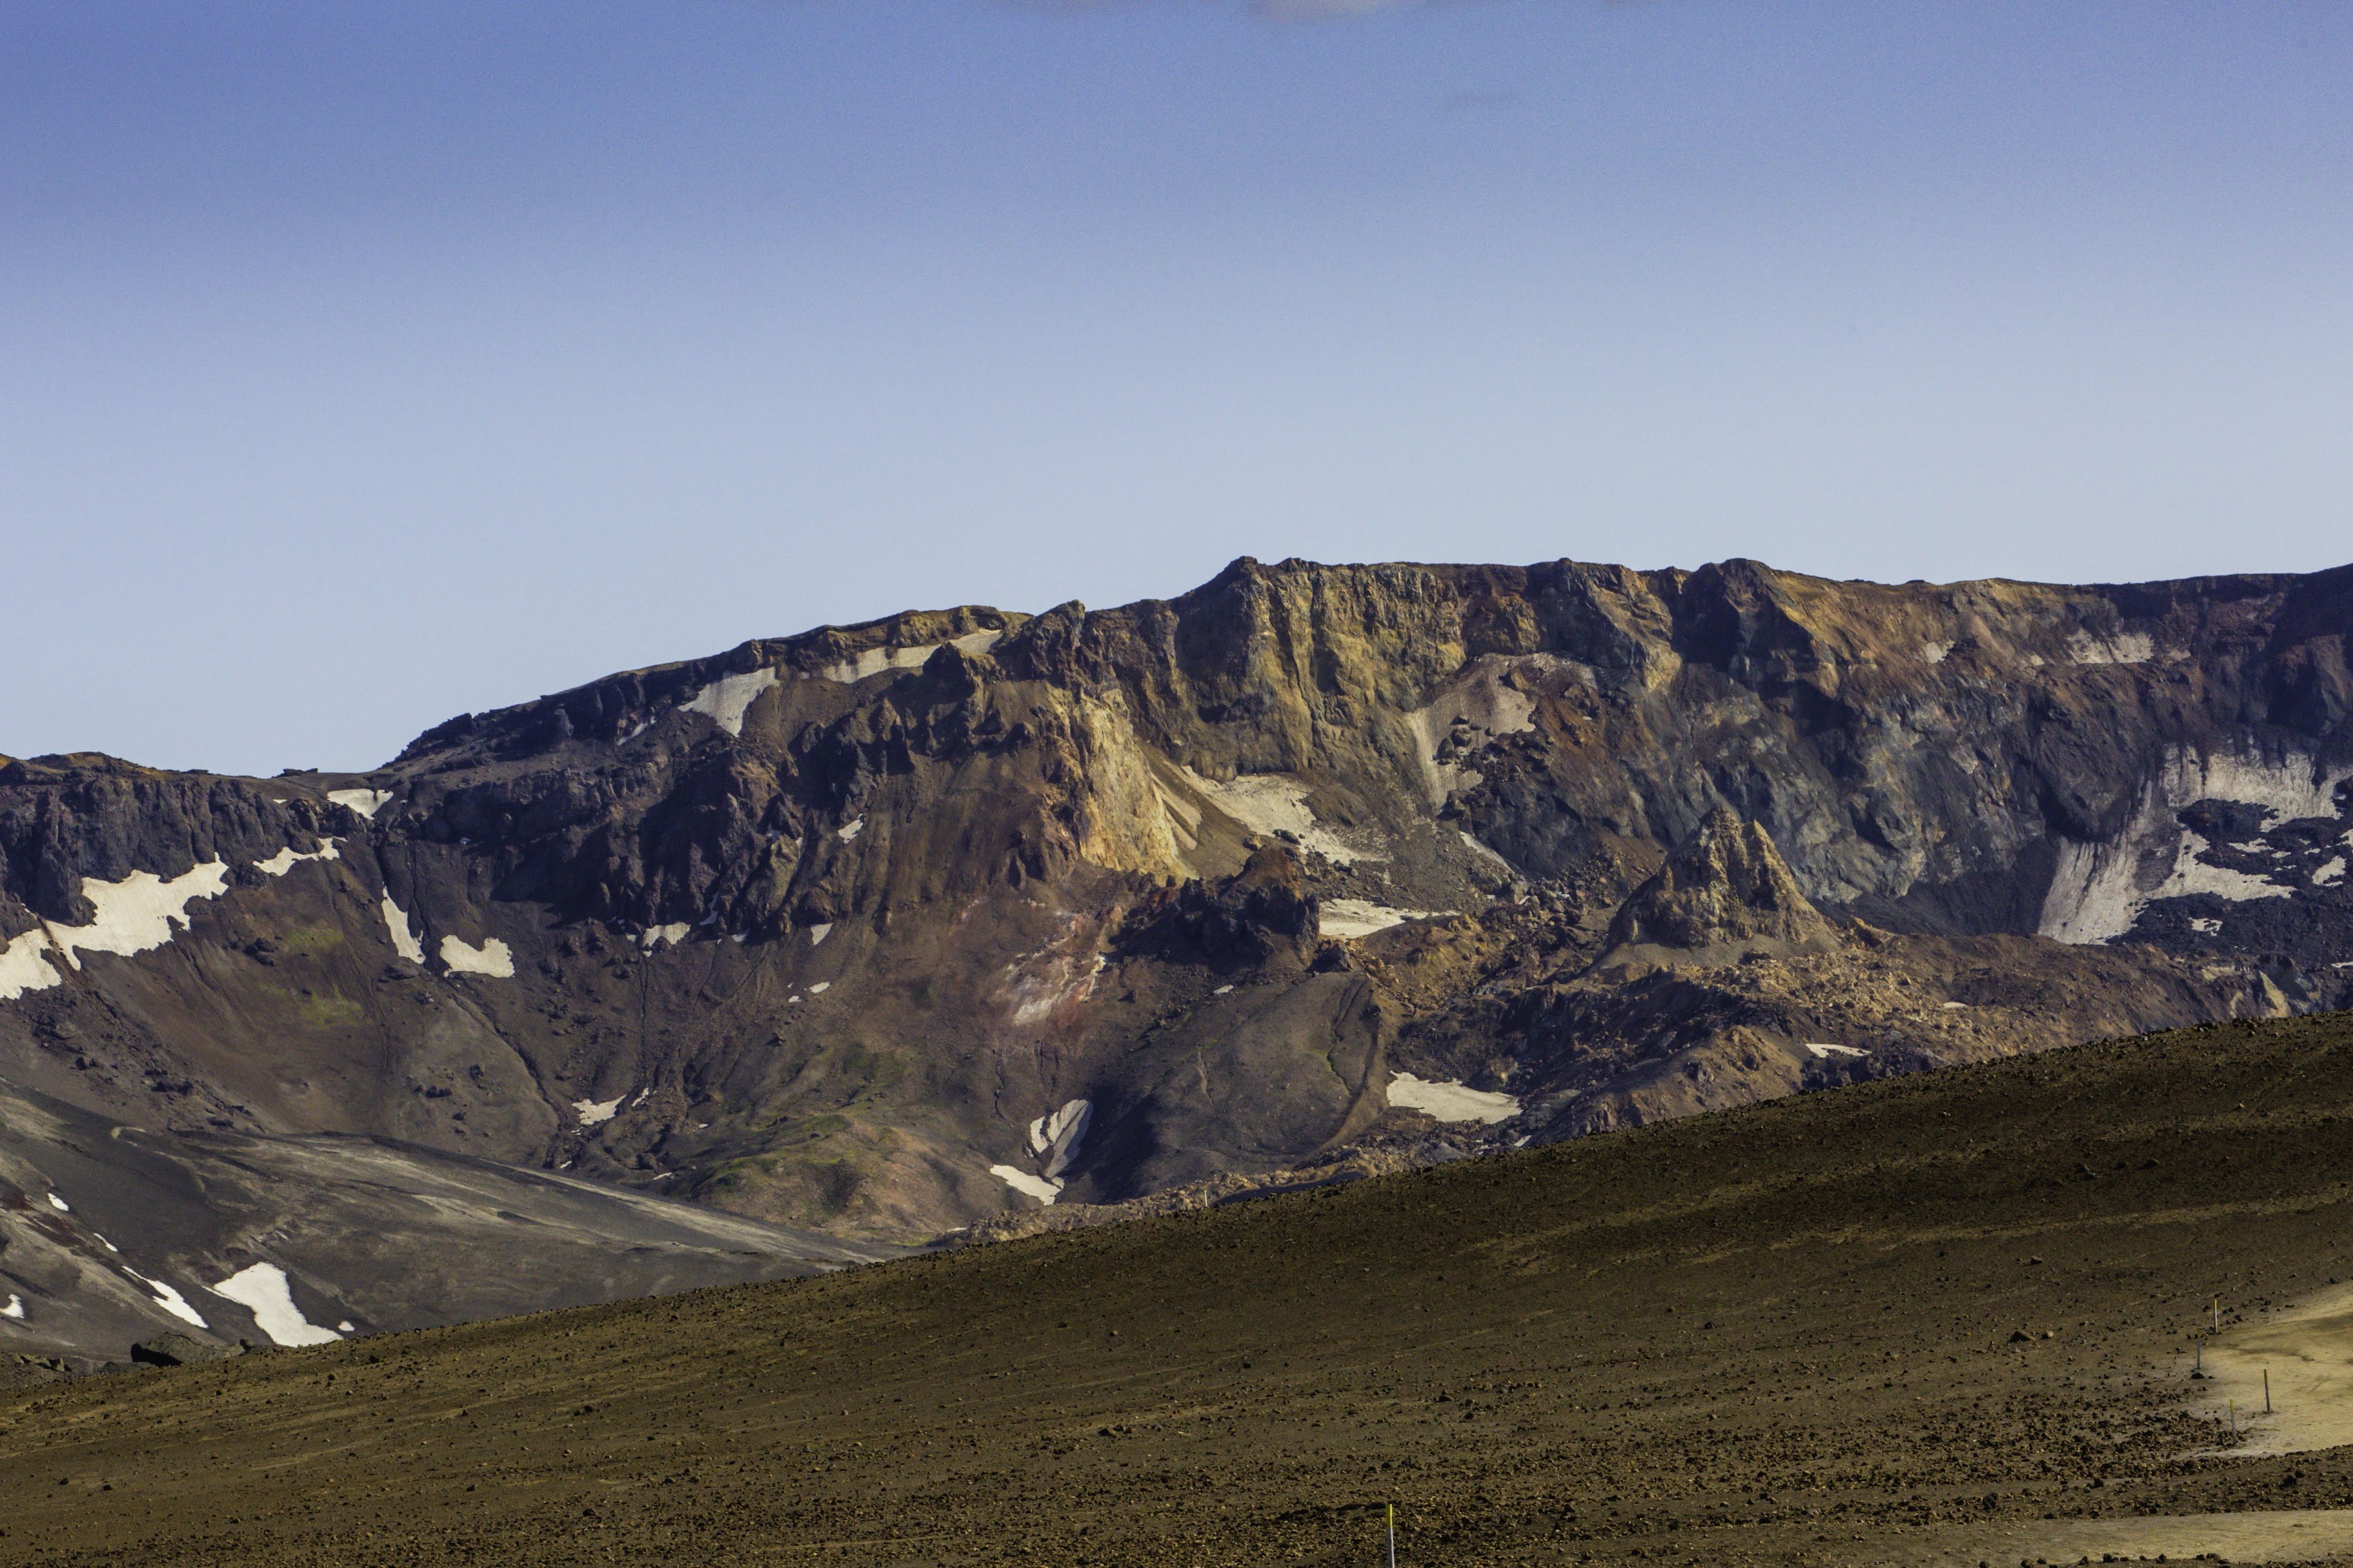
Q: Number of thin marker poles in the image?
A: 6